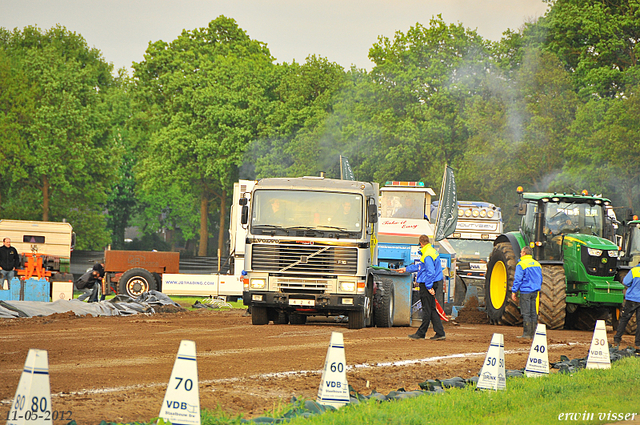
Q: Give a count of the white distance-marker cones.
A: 6